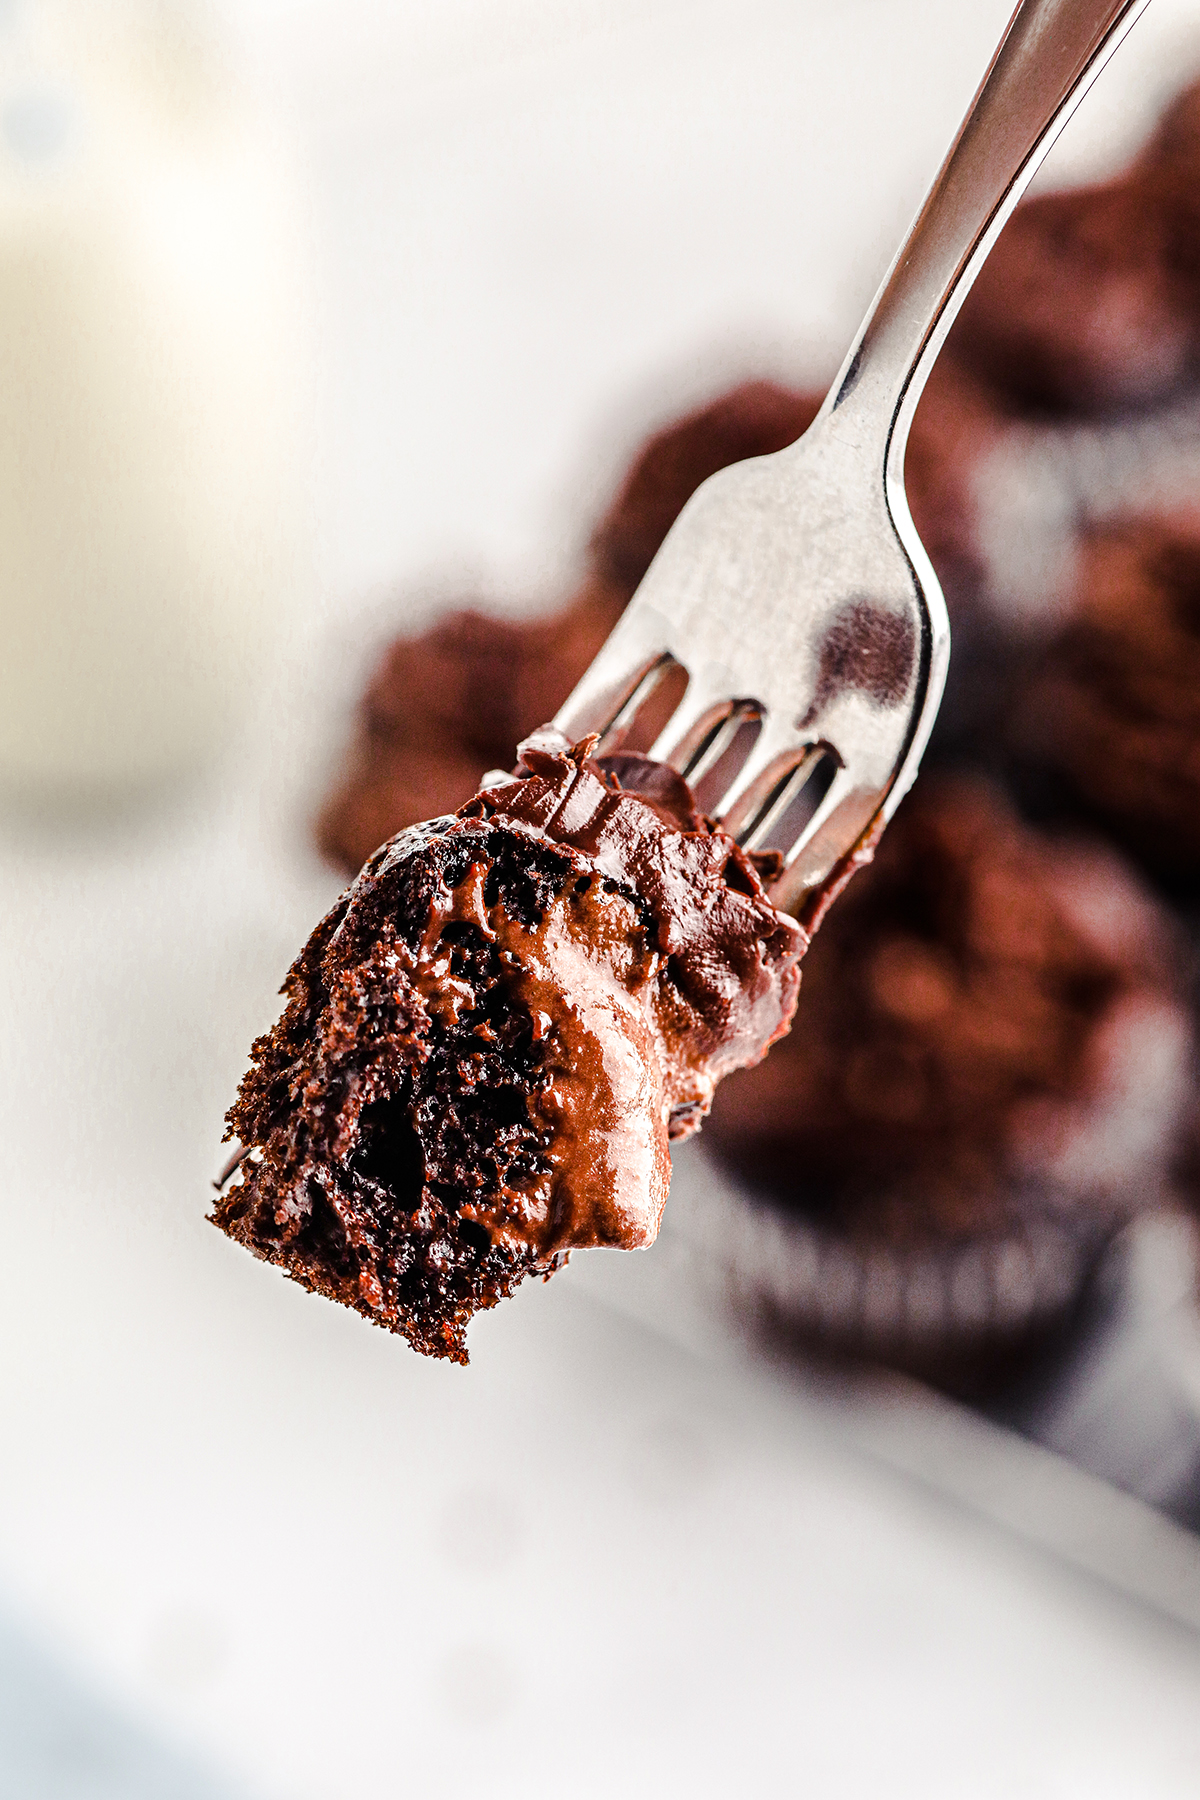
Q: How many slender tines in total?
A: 4